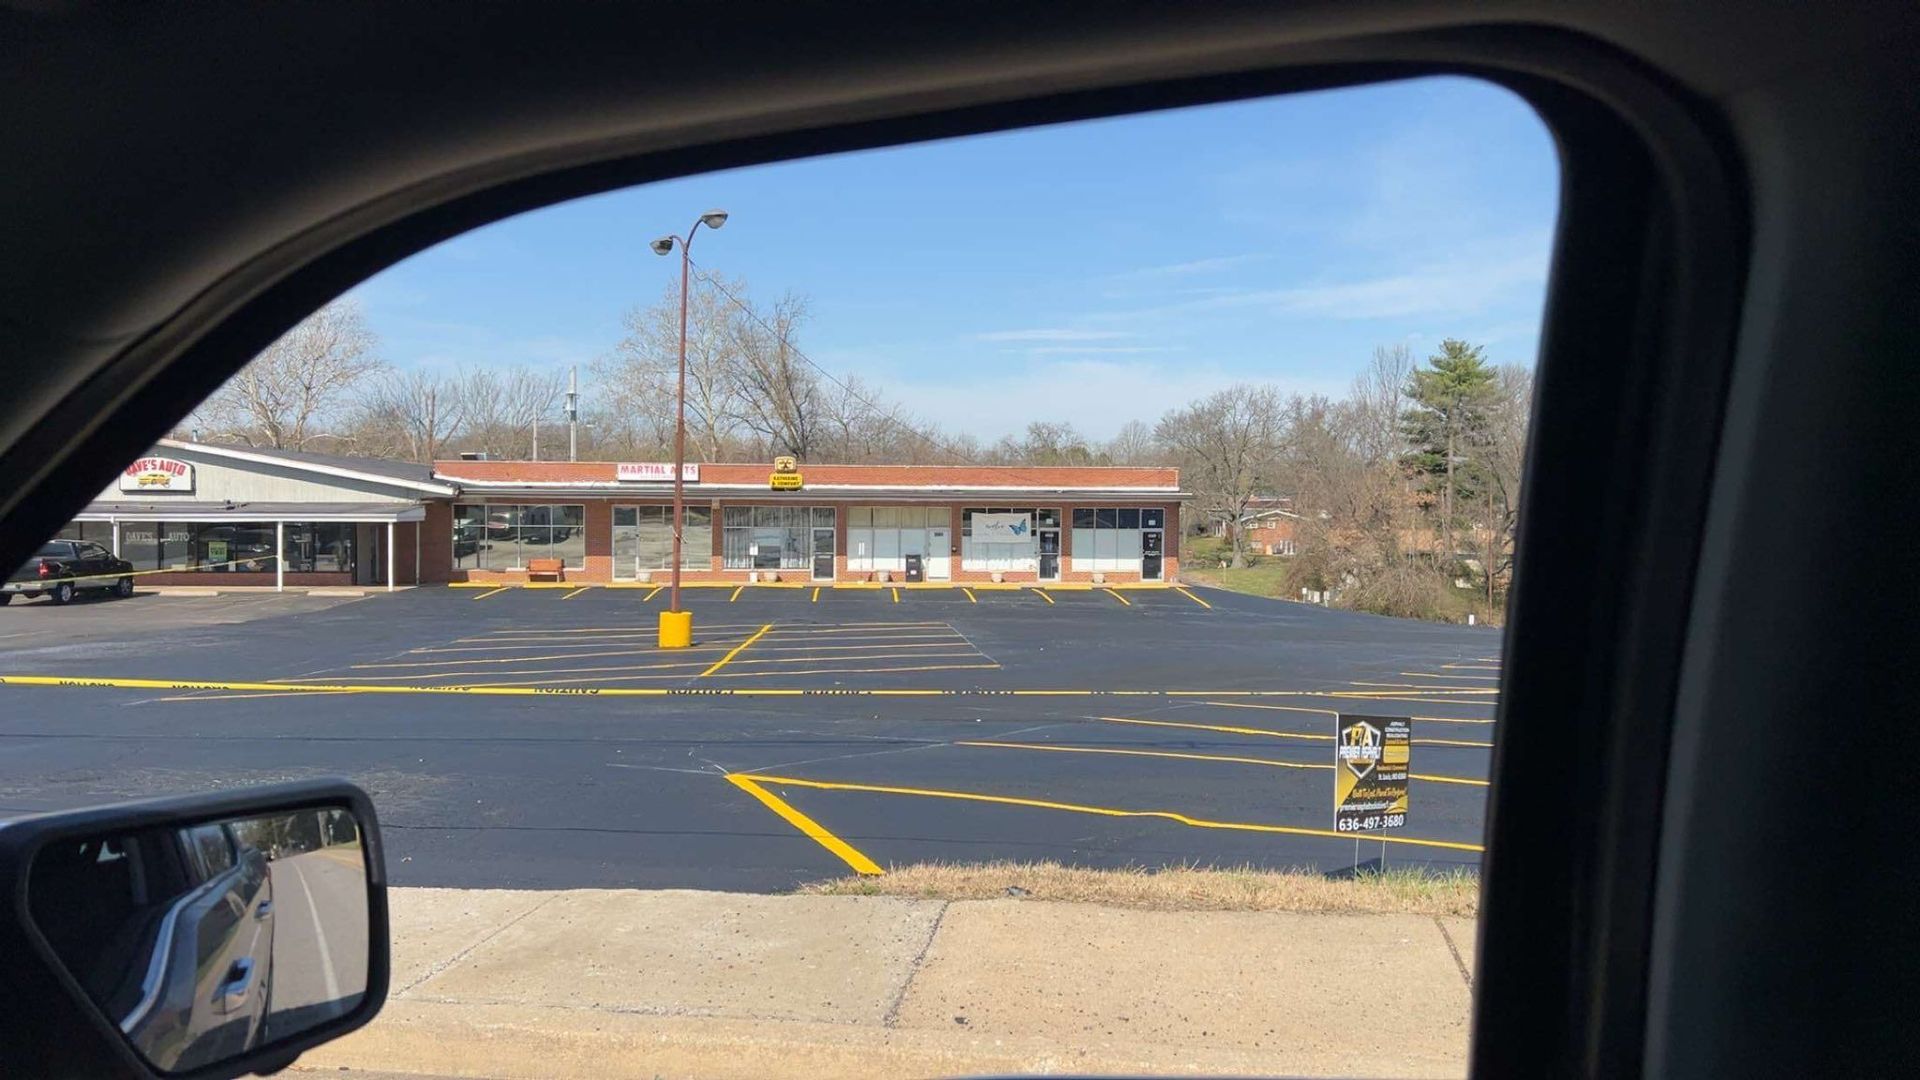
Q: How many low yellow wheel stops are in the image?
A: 10